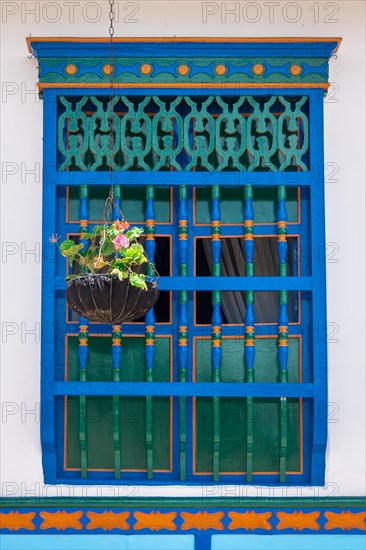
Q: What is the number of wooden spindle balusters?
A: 7